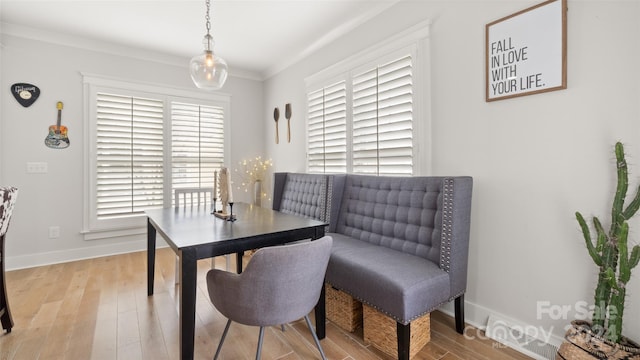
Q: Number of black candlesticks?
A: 2